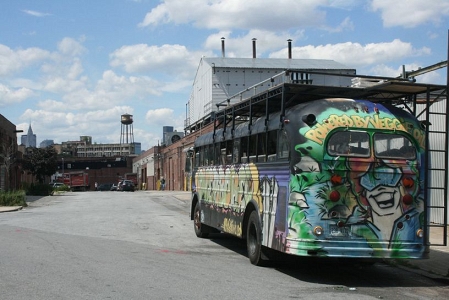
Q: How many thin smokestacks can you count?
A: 3